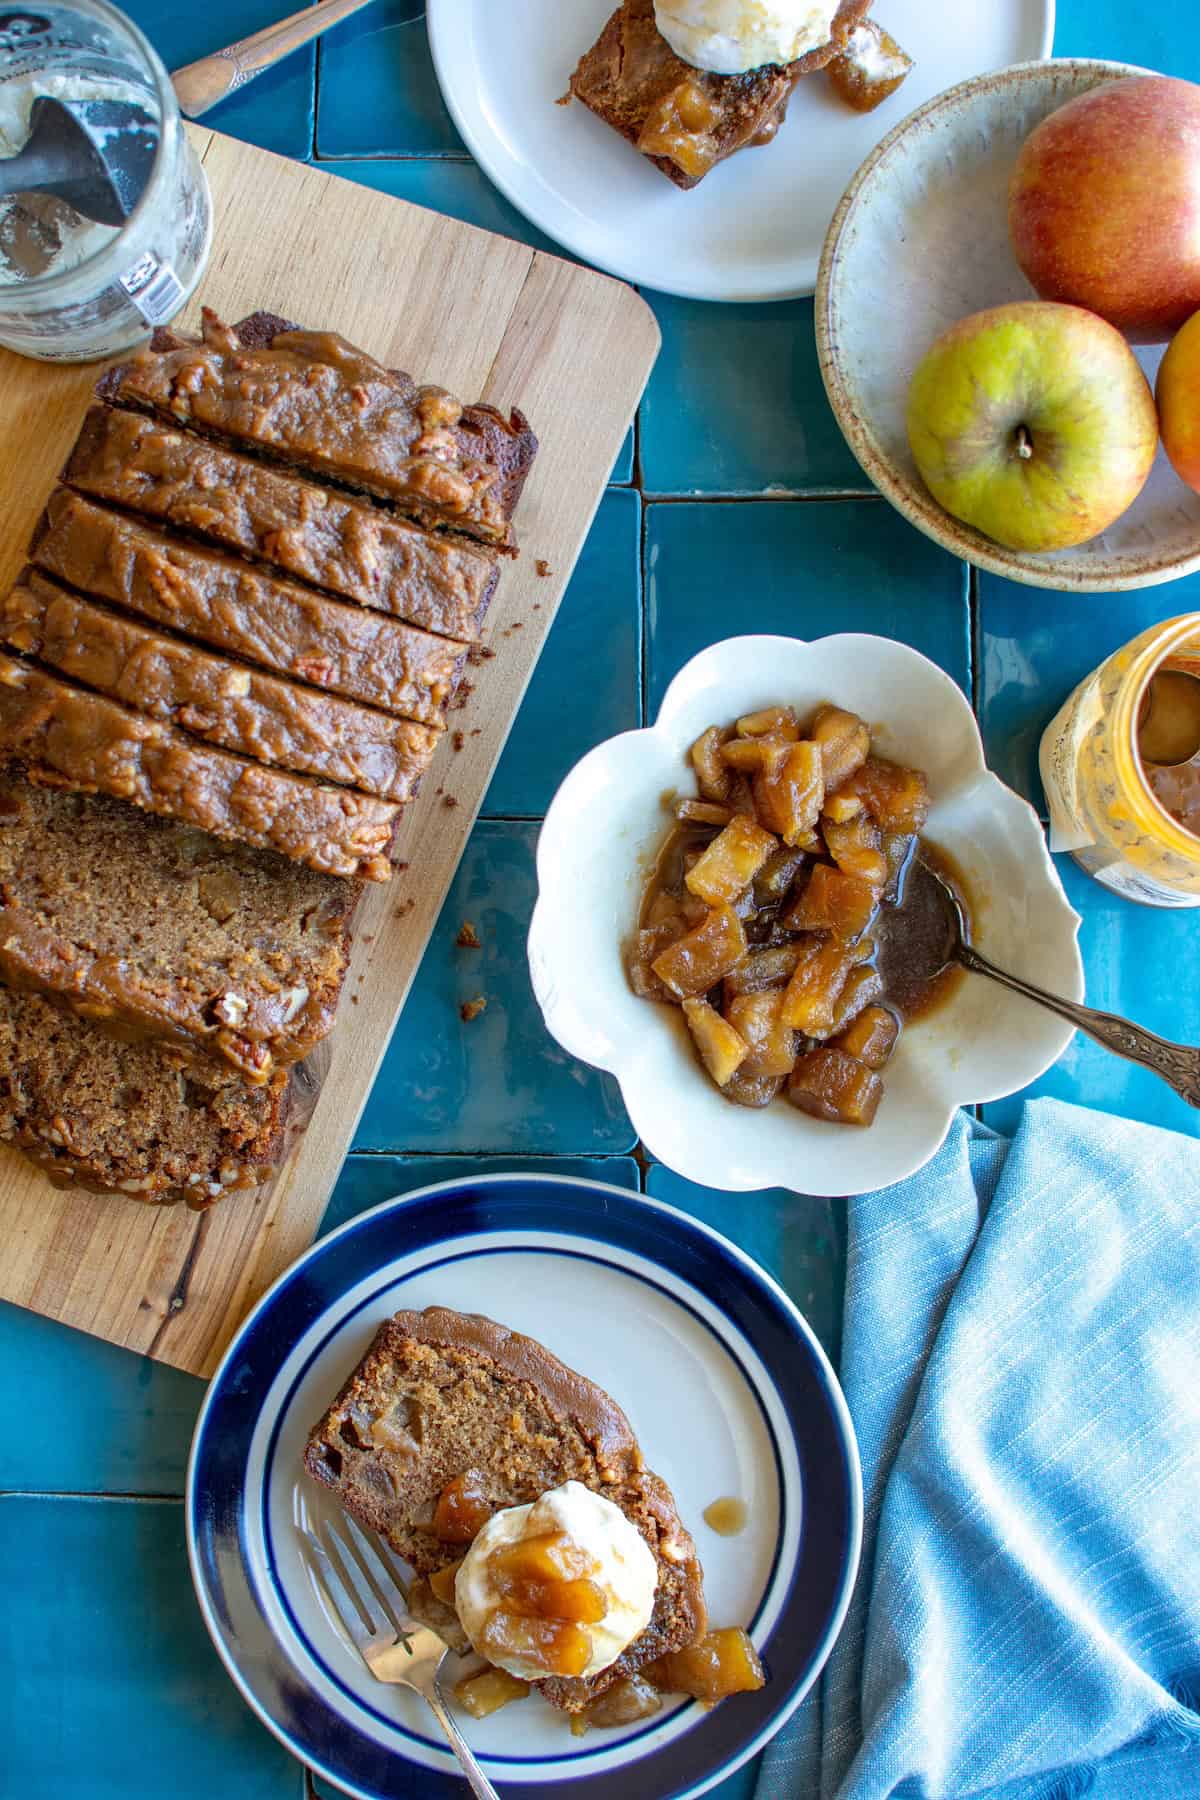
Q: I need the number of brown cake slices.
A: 9